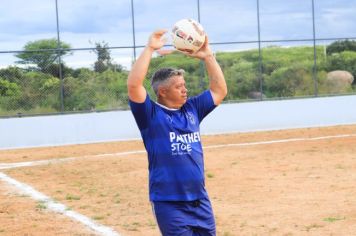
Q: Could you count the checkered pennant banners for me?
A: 0